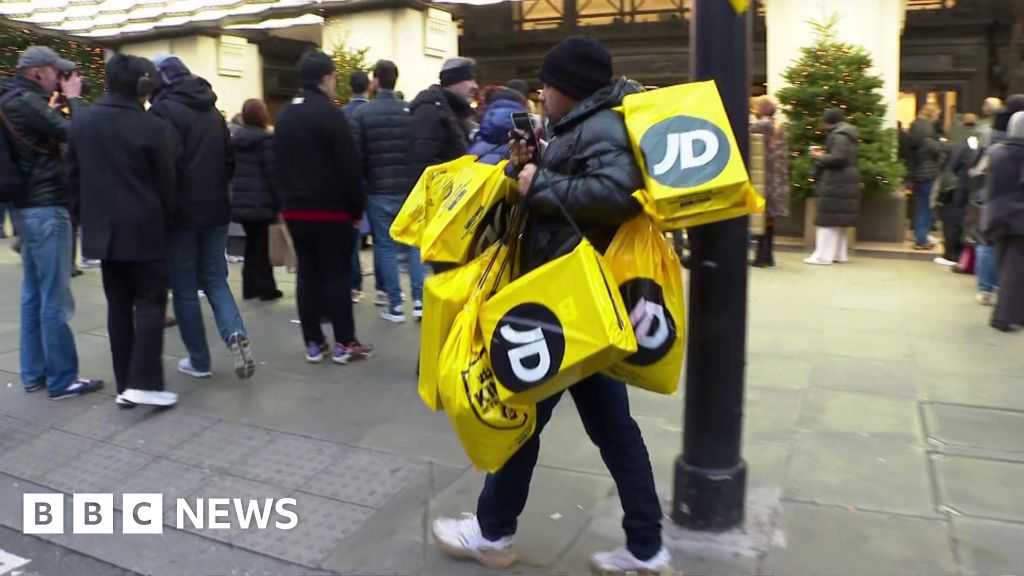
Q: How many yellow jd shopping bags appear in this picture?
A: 7